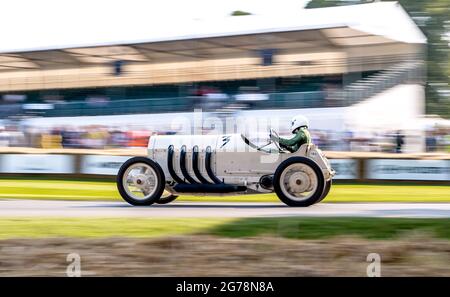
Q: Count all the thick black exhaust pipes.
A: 4